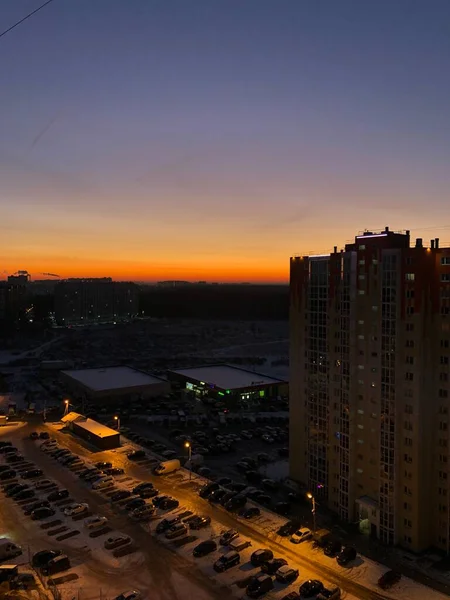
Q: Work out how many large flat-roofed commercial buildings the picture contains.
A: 2